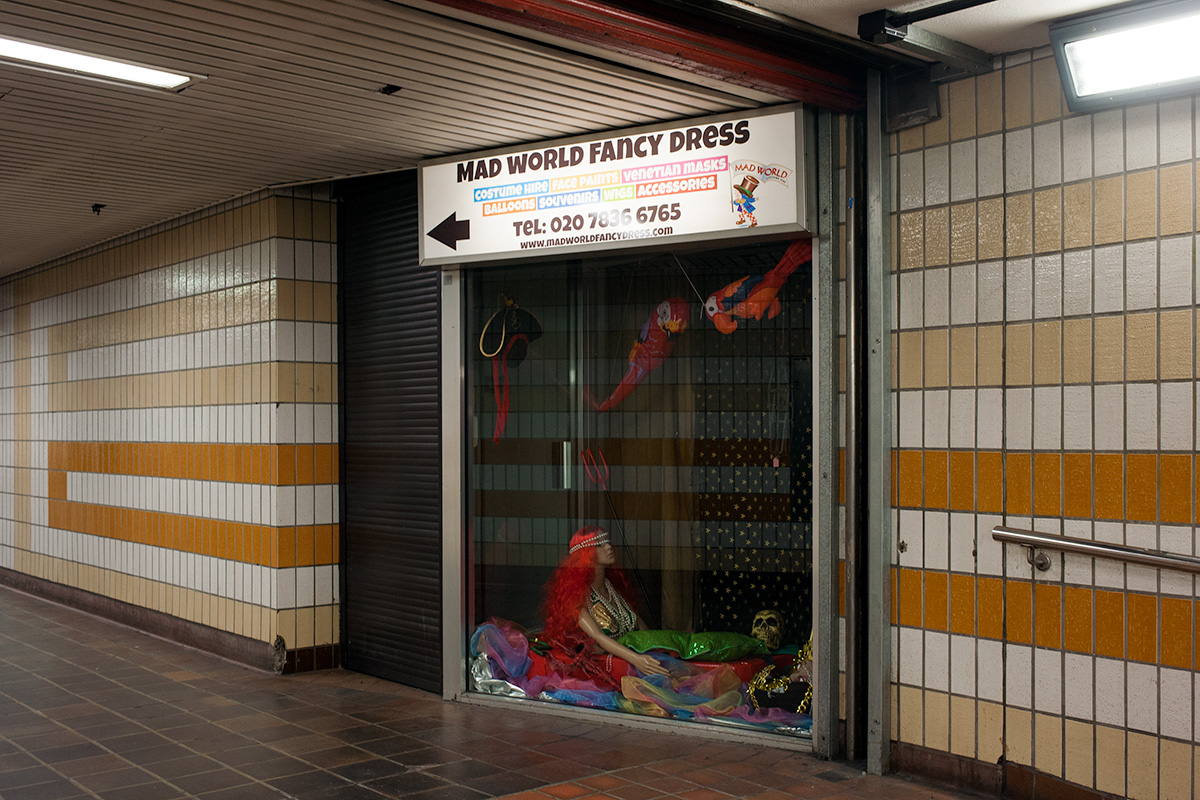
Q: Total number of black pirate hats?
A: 1